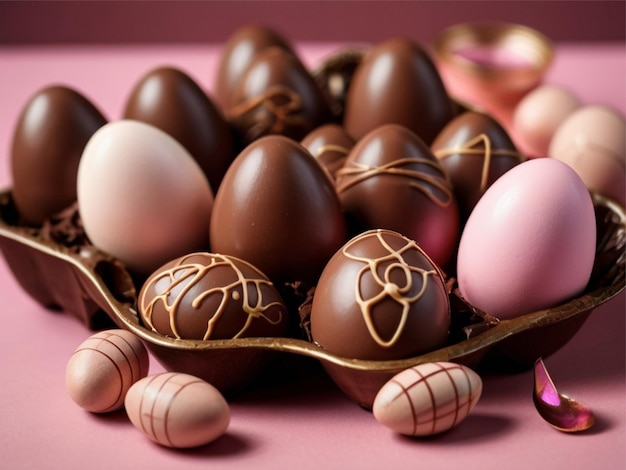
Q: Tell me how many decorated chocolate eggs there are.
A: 6